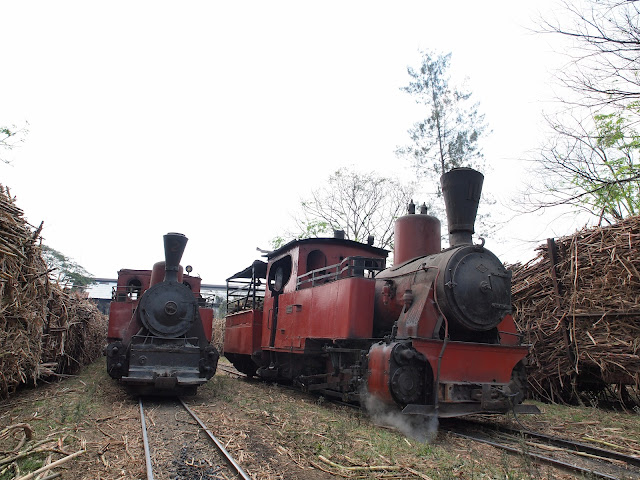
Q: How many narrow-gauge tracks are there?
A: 2